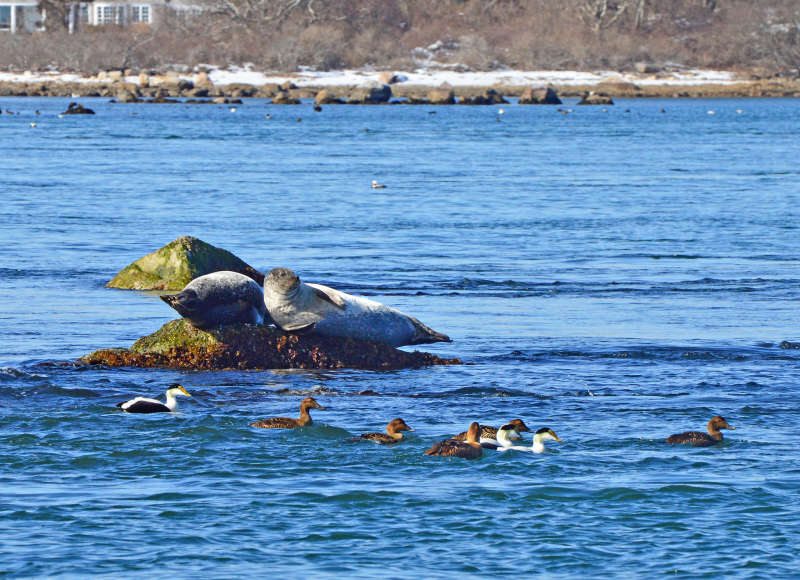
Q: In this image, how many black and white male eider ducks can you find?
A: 3